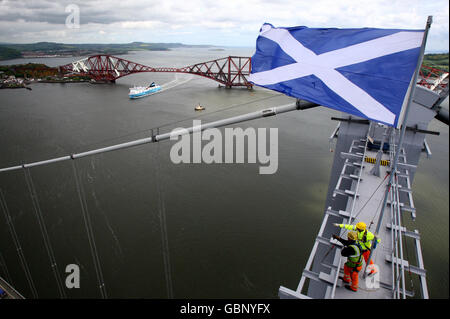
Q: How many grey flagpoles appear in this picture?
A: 1